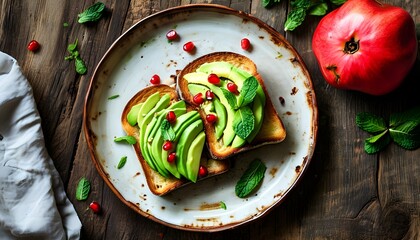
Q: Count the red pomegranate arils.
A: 15